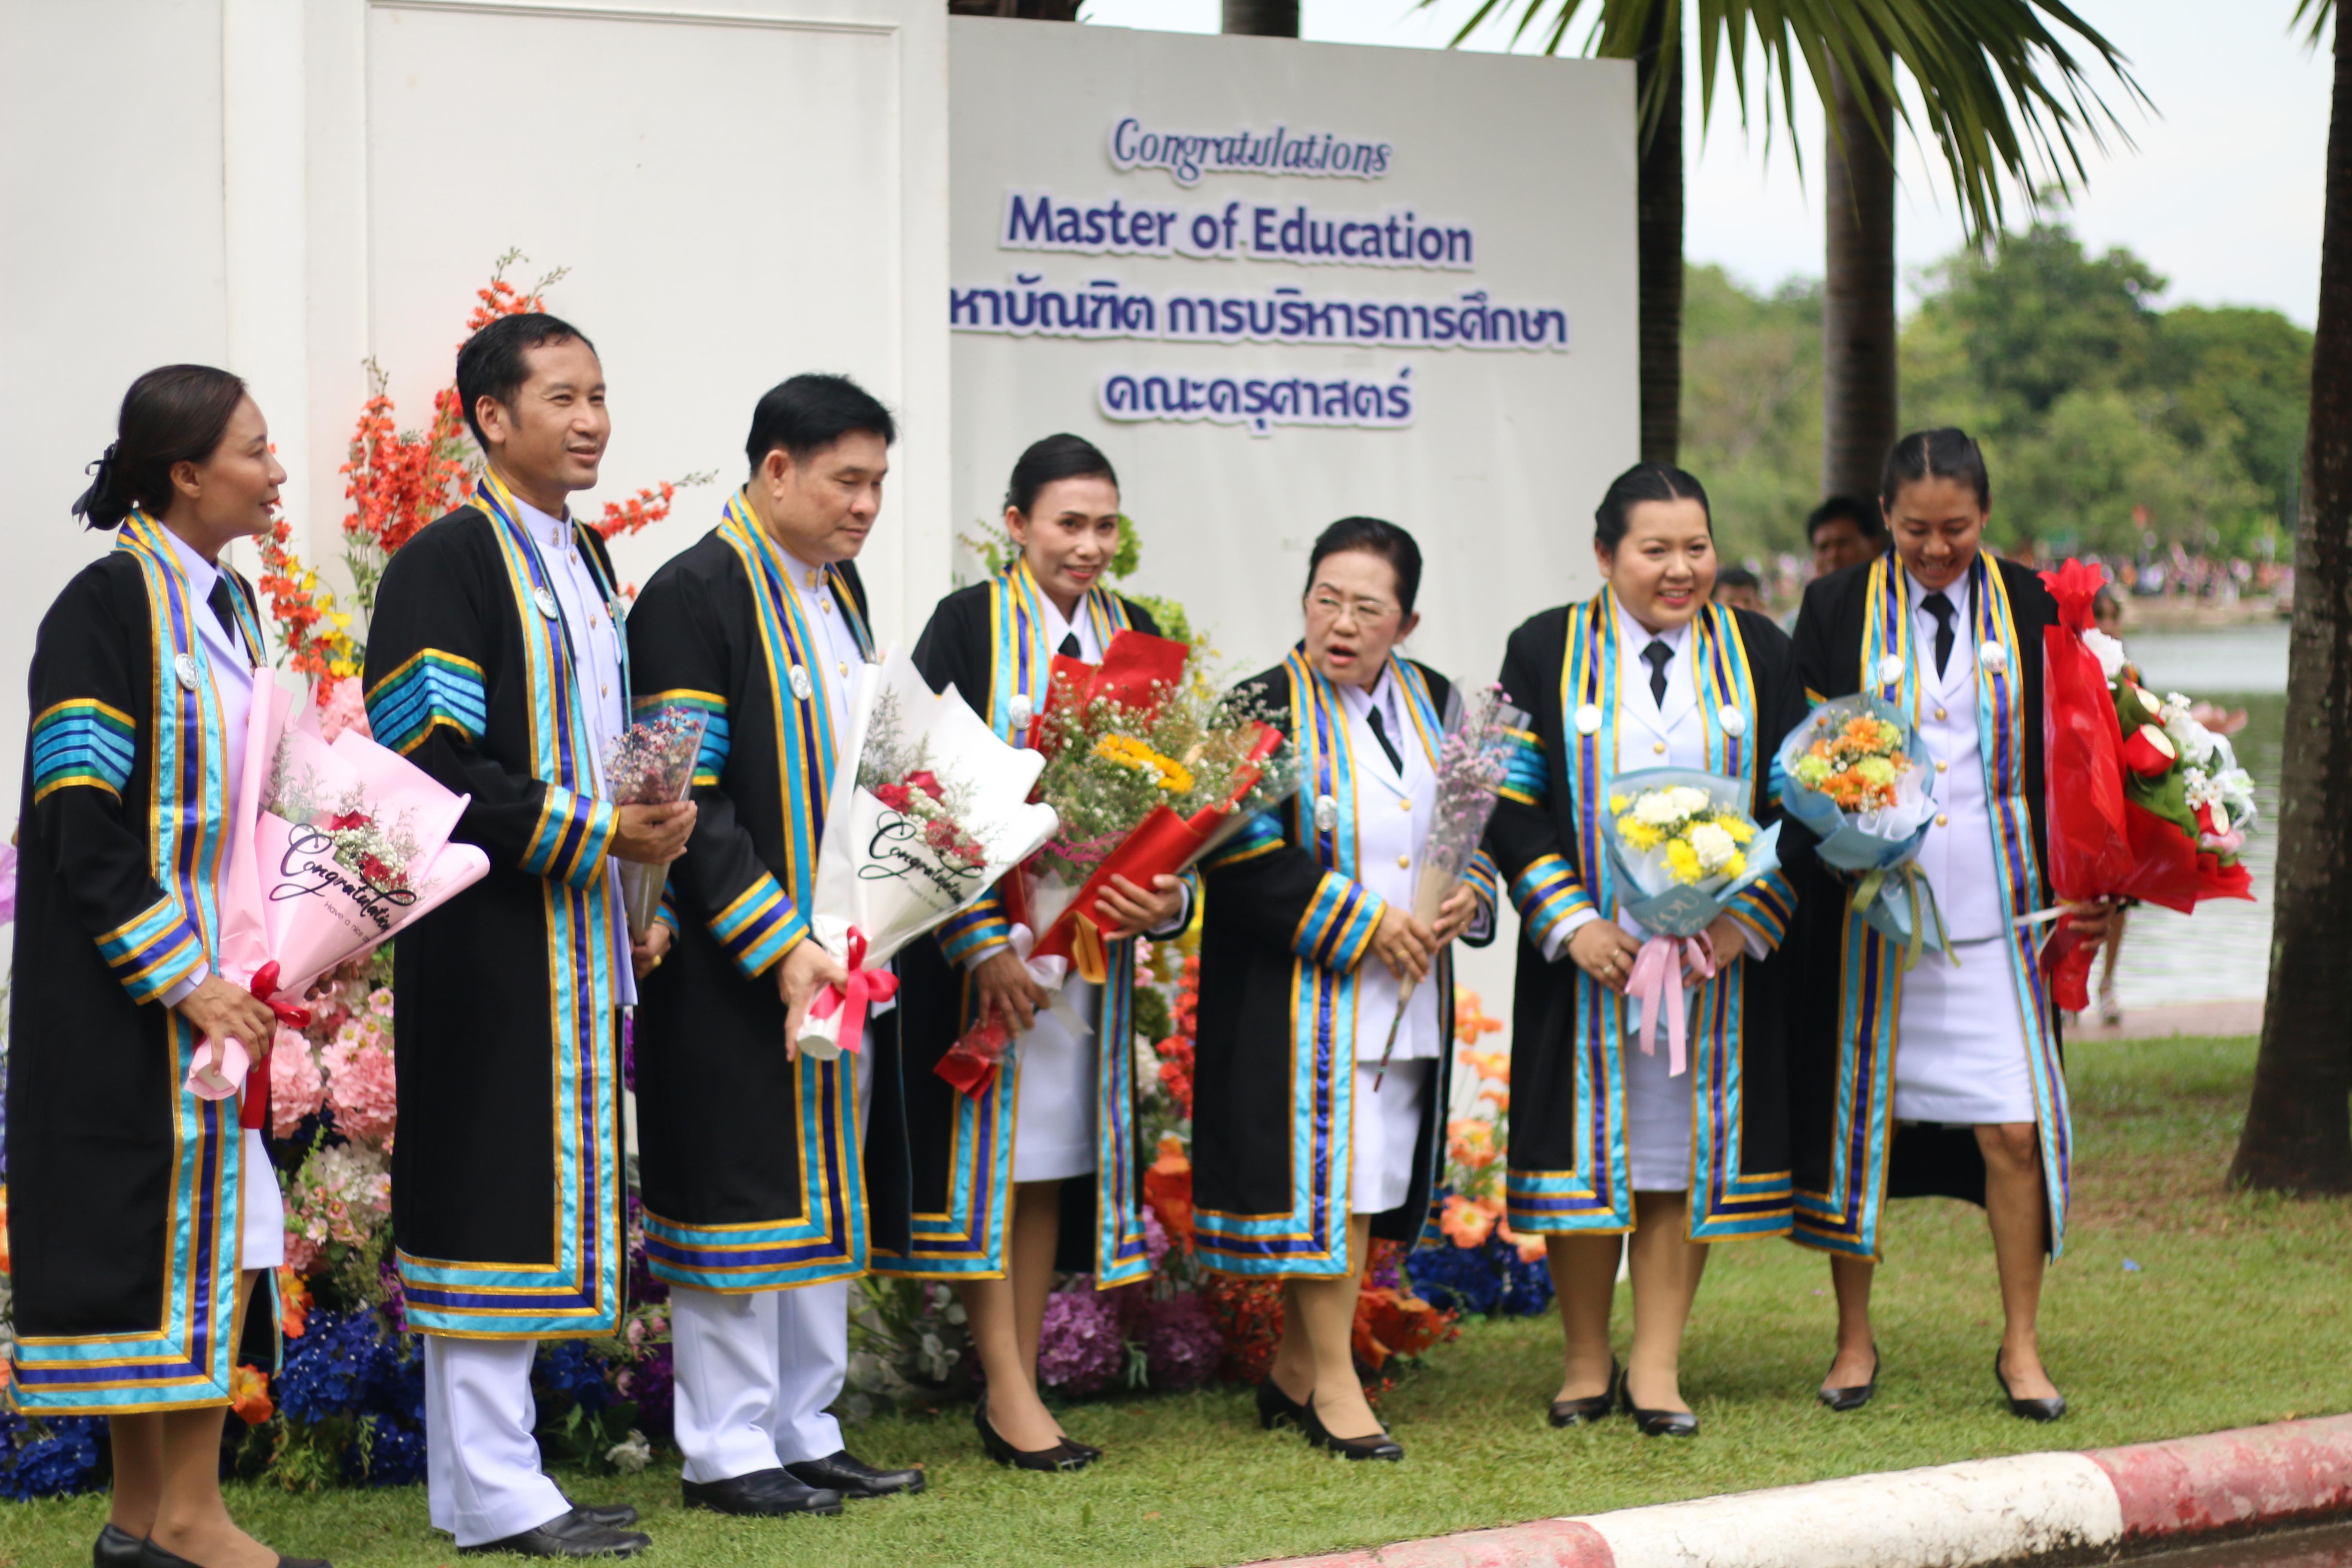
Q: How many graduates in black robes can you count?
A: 7